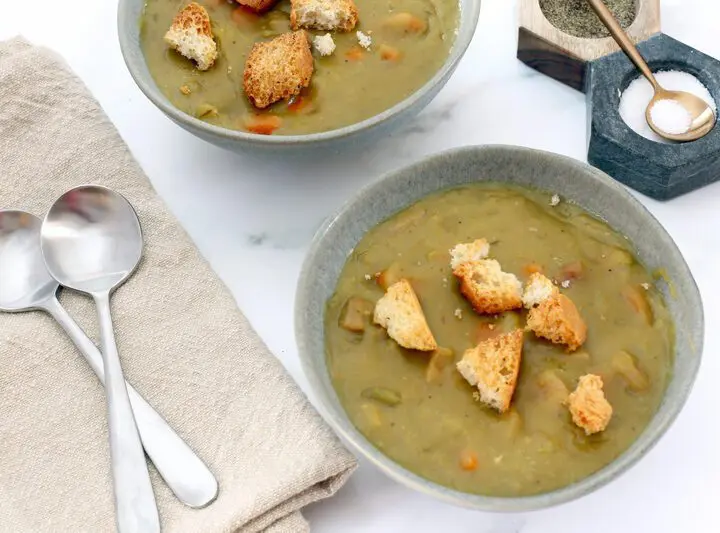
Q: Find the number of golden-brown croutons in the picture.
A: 9